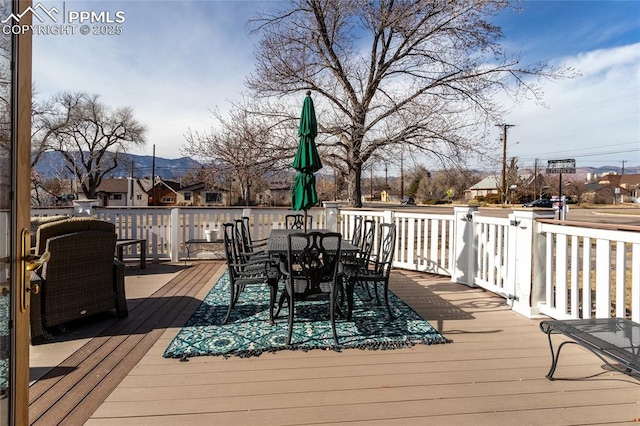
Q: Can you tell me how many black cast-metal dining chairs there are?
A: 8